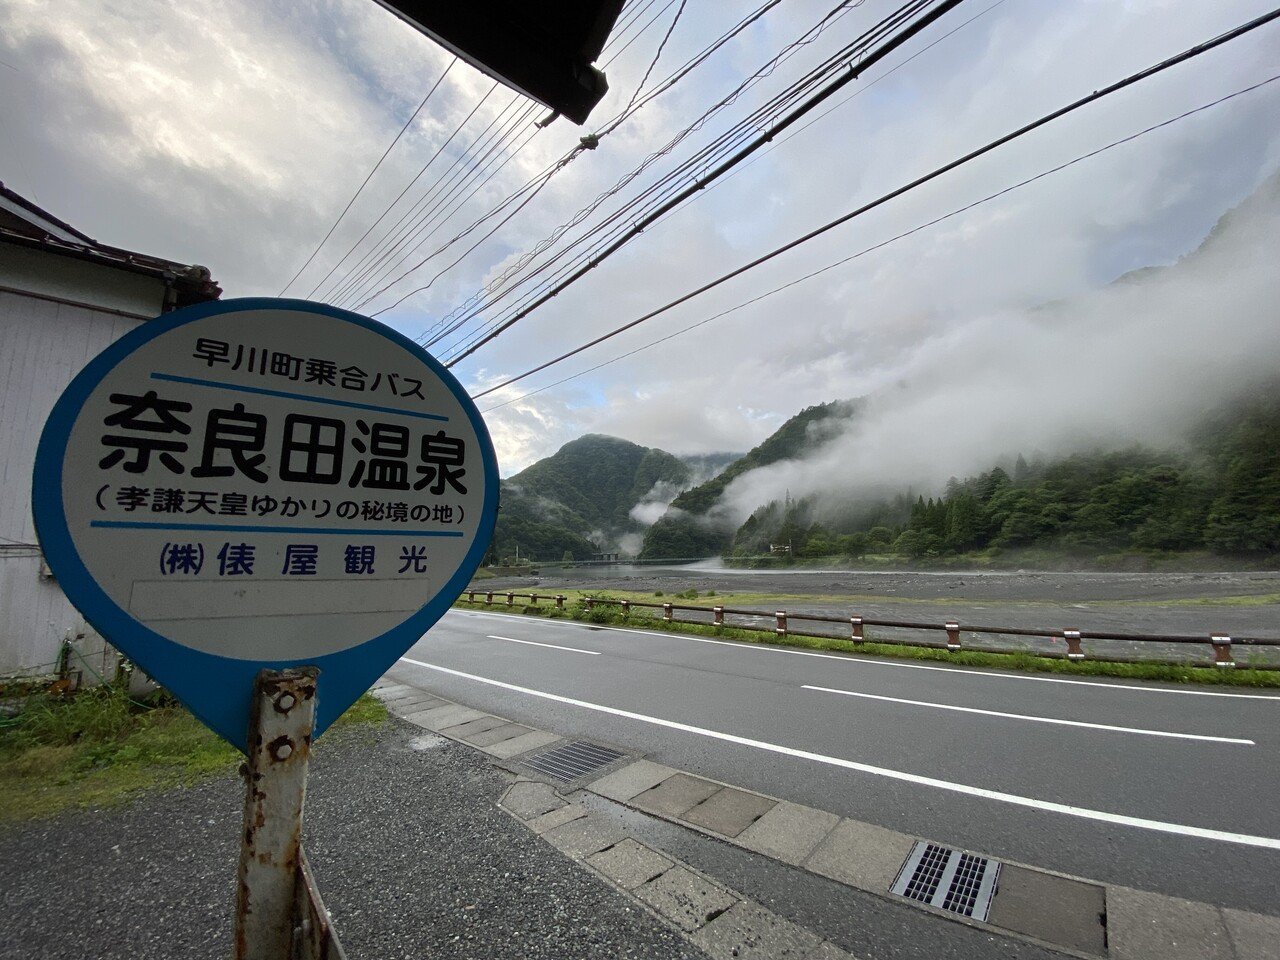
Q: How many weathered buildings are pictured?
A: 1